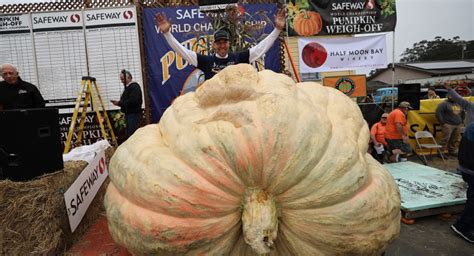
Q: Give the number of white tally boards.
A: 3